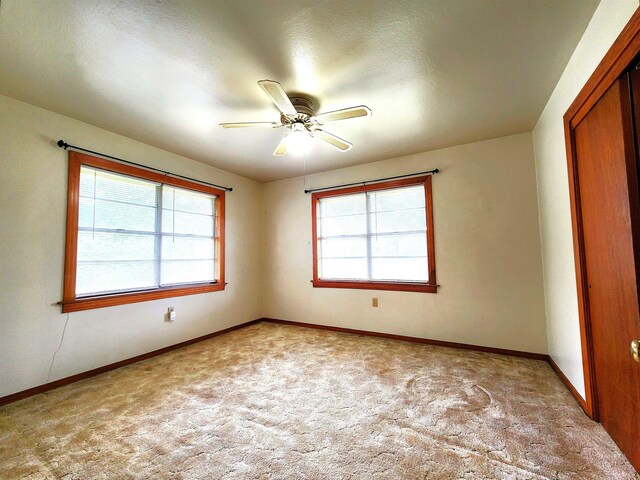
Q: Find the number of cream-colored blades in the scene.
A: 5